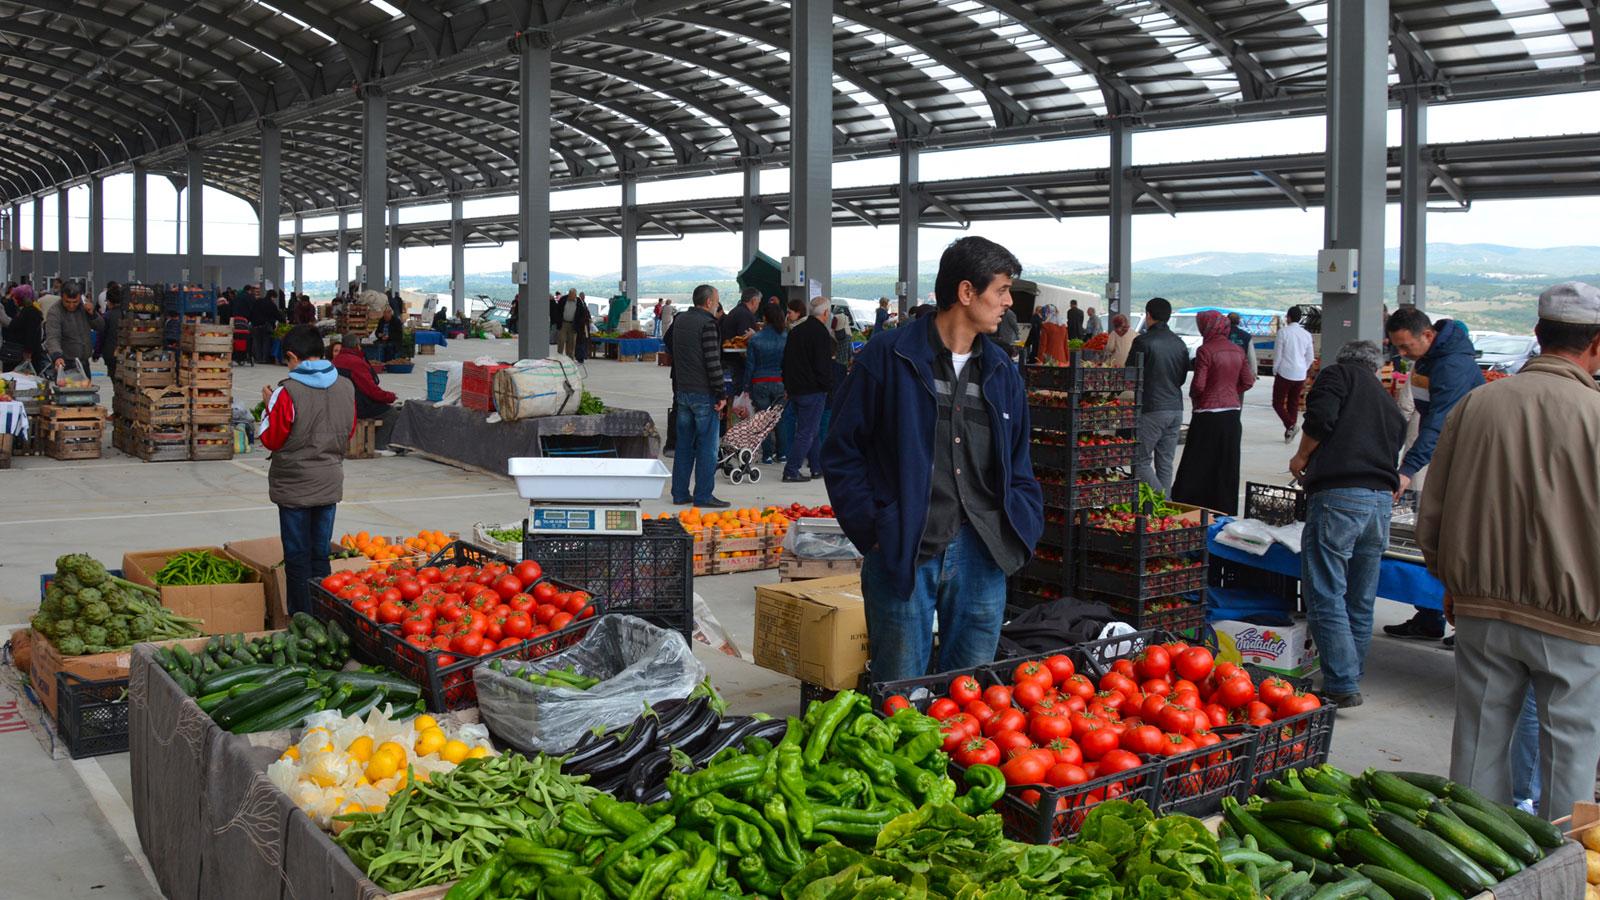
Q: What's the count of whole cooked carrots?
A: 0